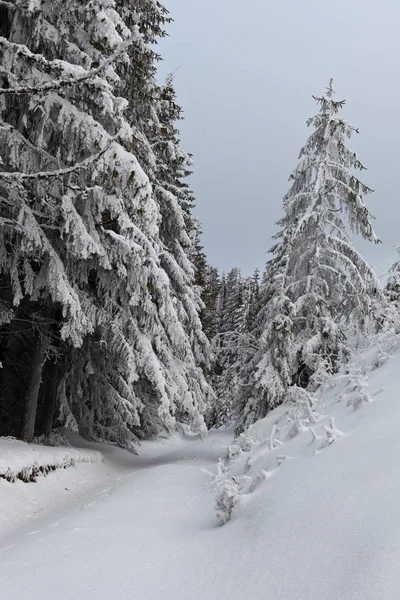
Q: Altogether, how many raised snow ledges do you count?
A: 1